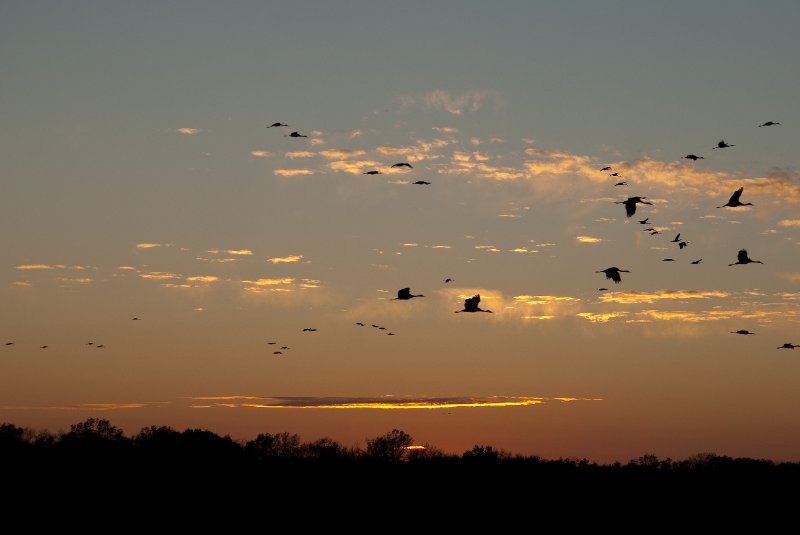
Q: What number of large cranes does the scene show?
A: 6